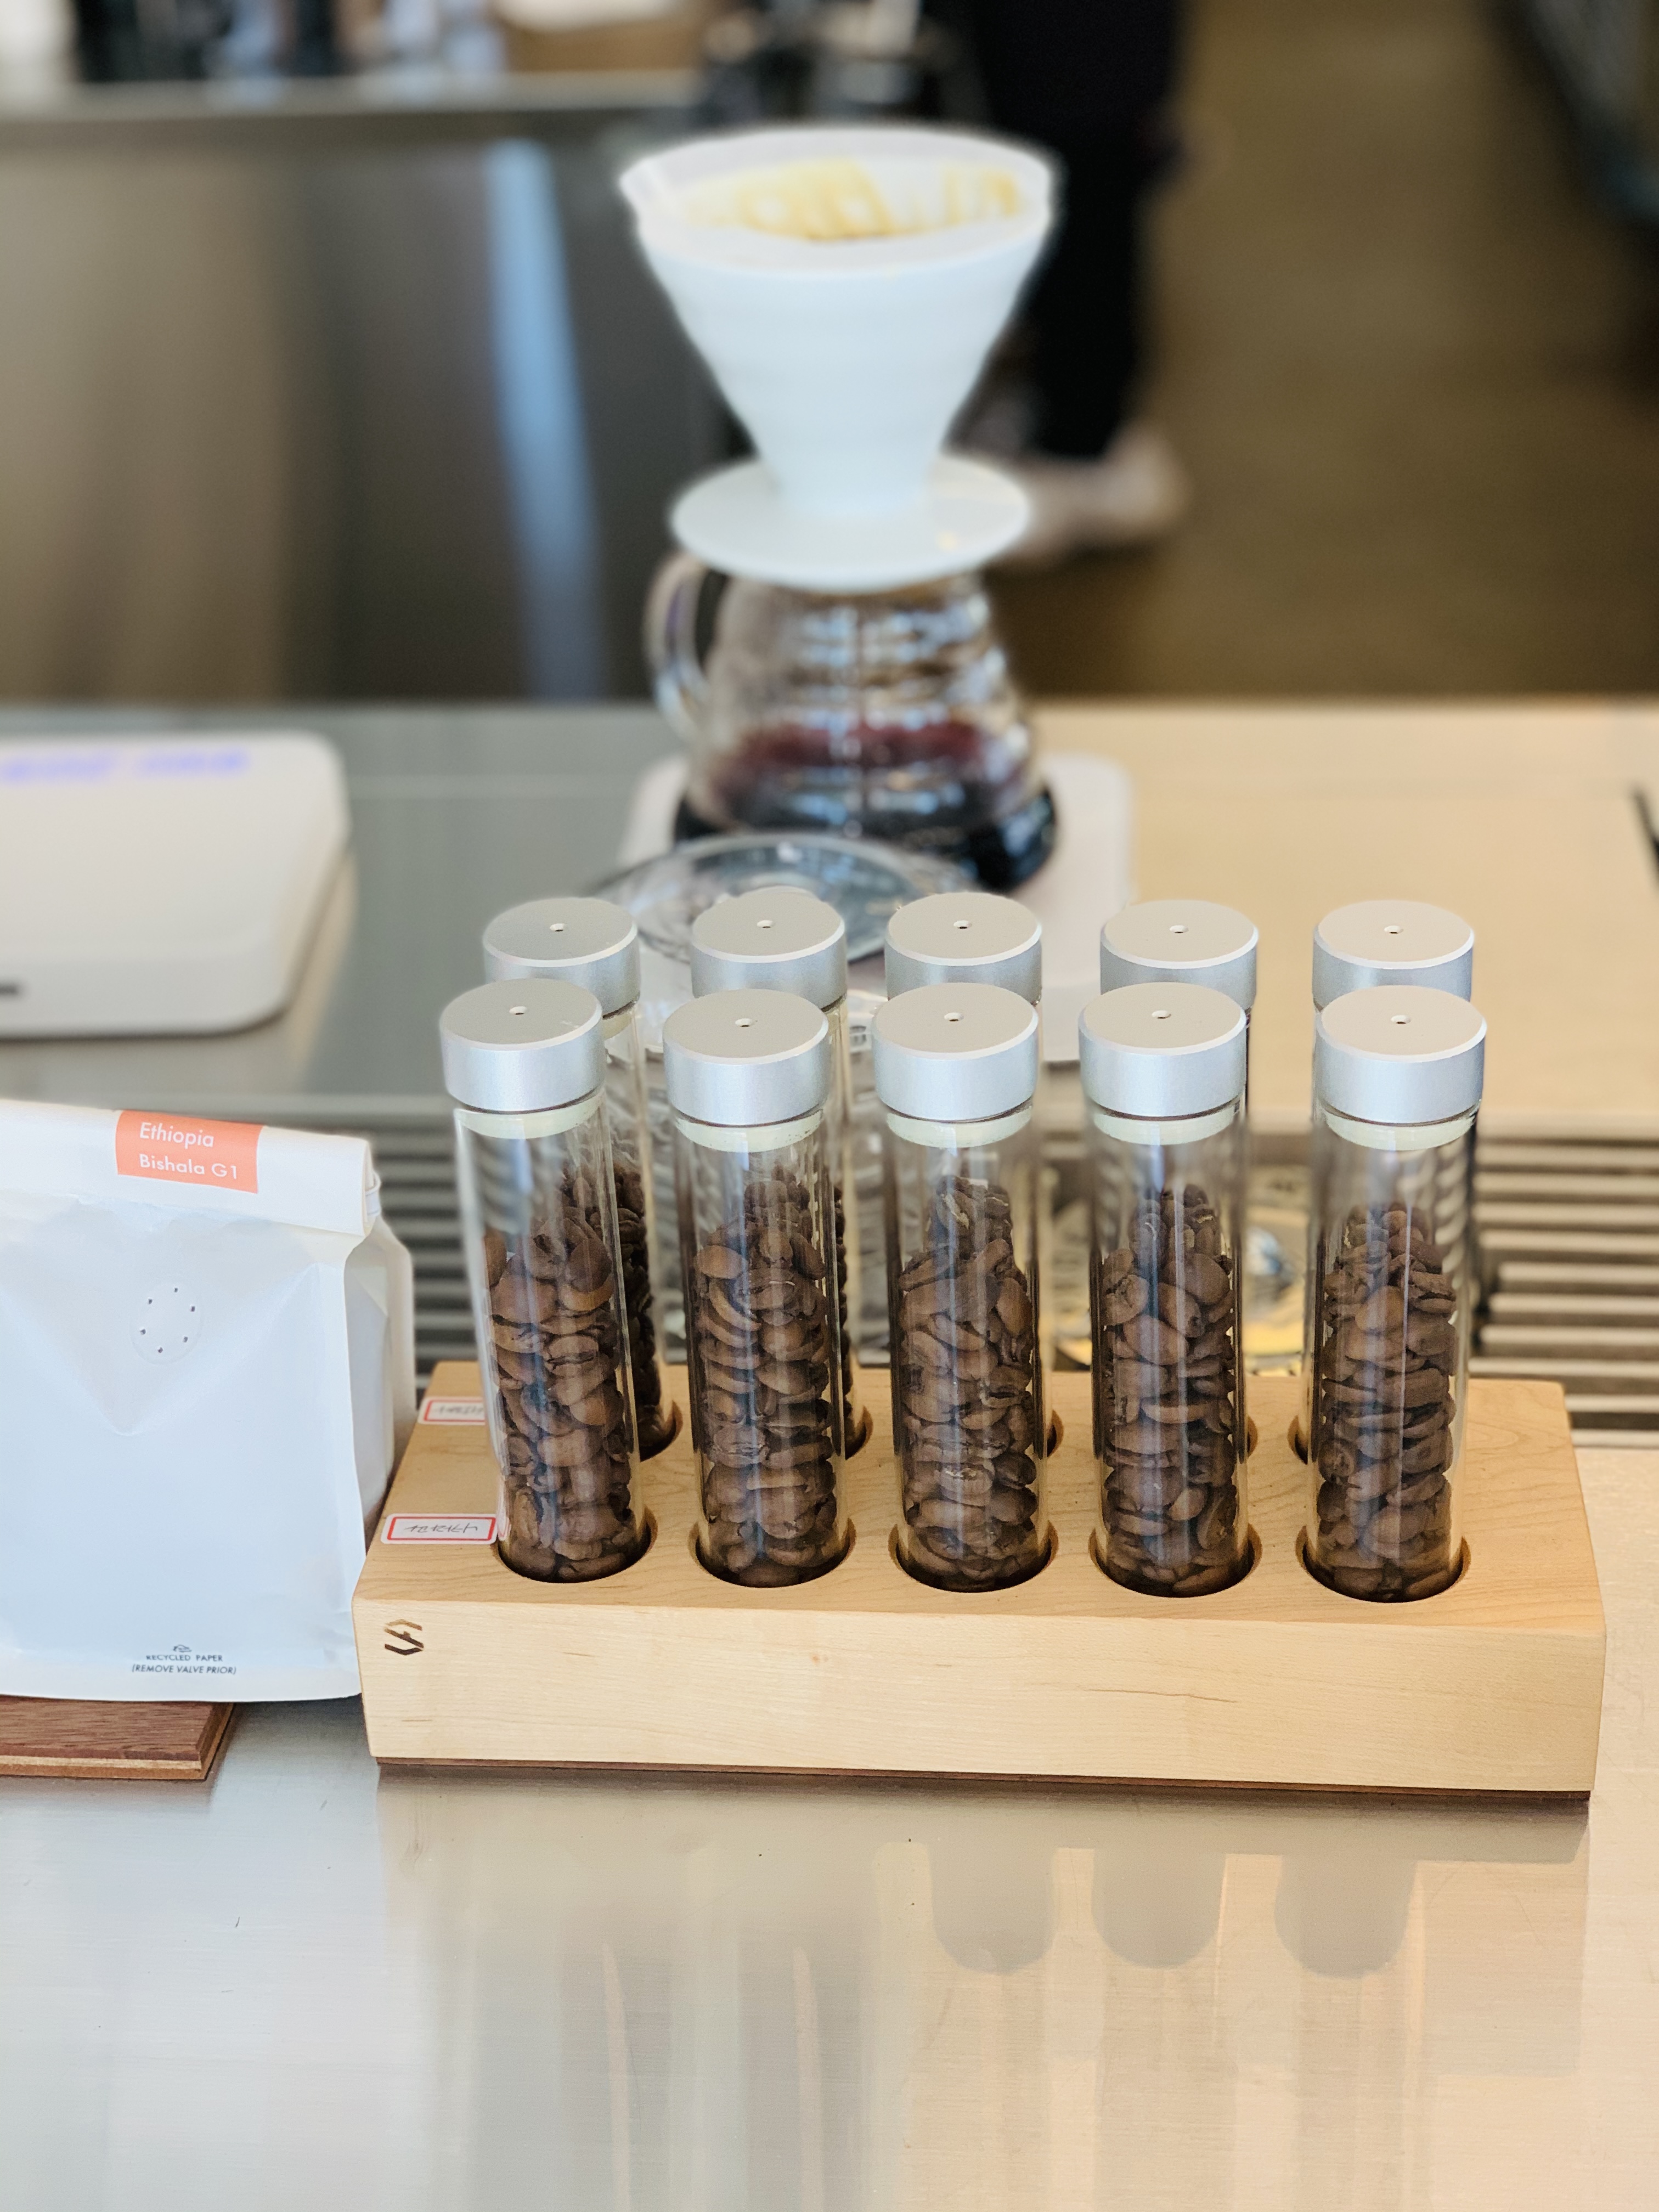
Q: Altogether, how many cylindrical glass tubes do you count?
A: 10